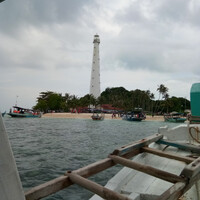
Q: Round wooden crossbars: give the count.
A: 3